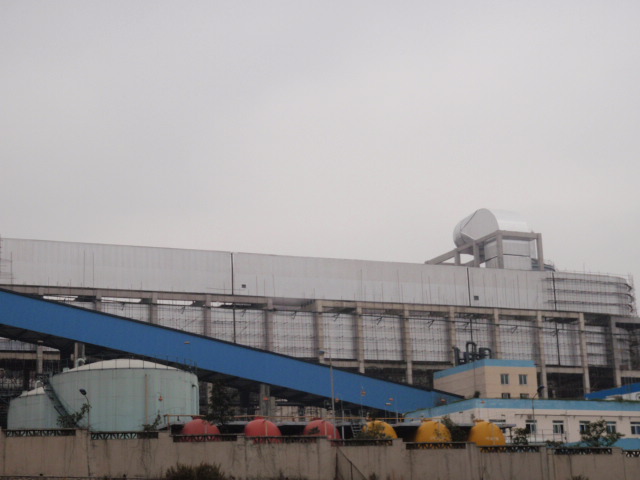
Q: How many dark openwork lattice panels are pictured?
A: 9